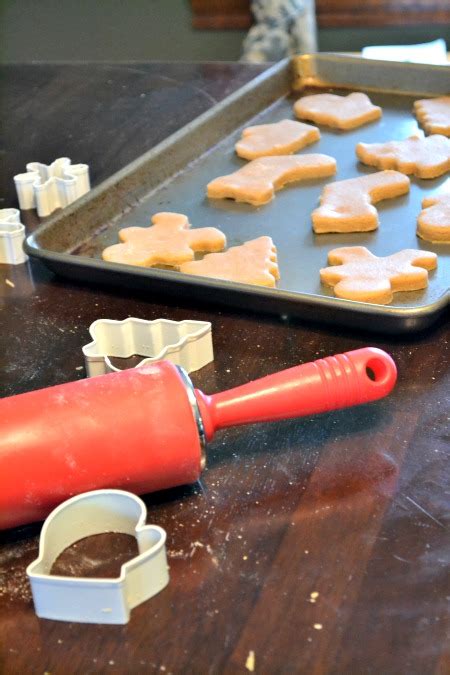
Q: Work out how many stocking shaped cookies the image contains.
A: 2